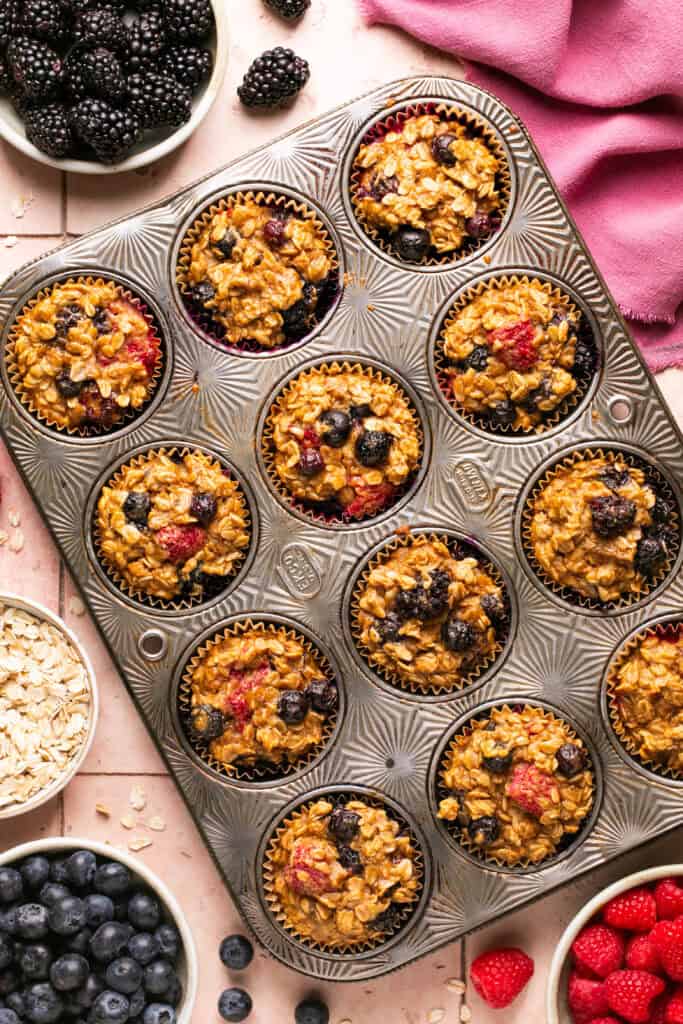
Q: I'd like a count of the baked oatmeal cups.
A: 12